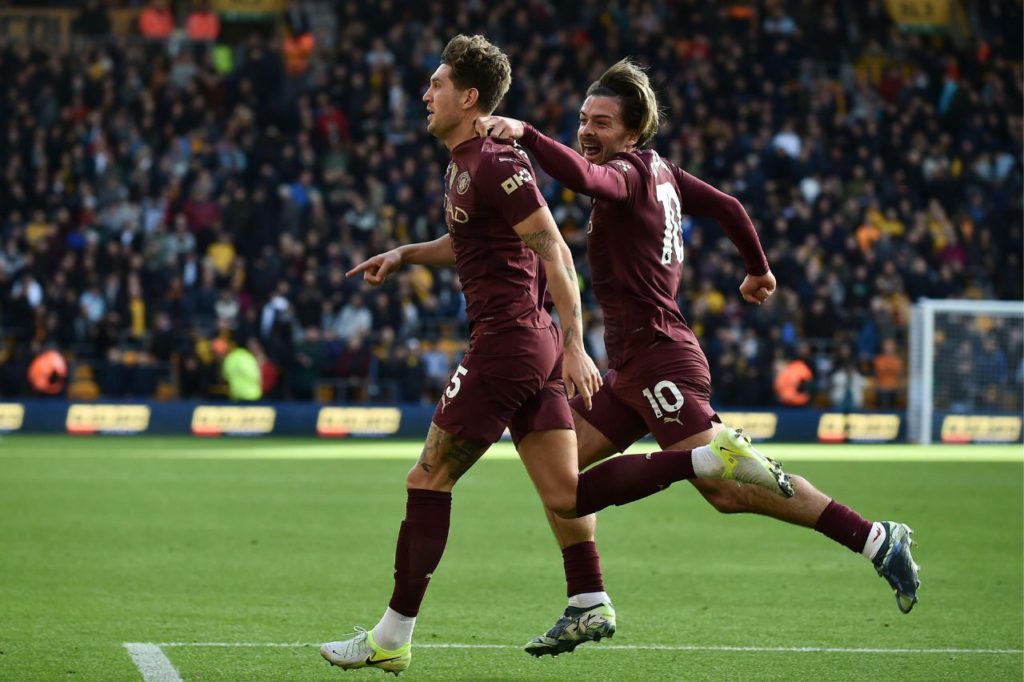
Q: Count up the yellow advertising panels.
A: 7